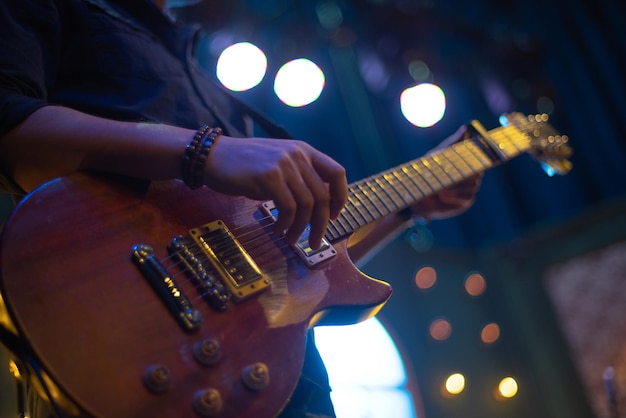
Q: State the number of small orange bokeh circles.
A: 4